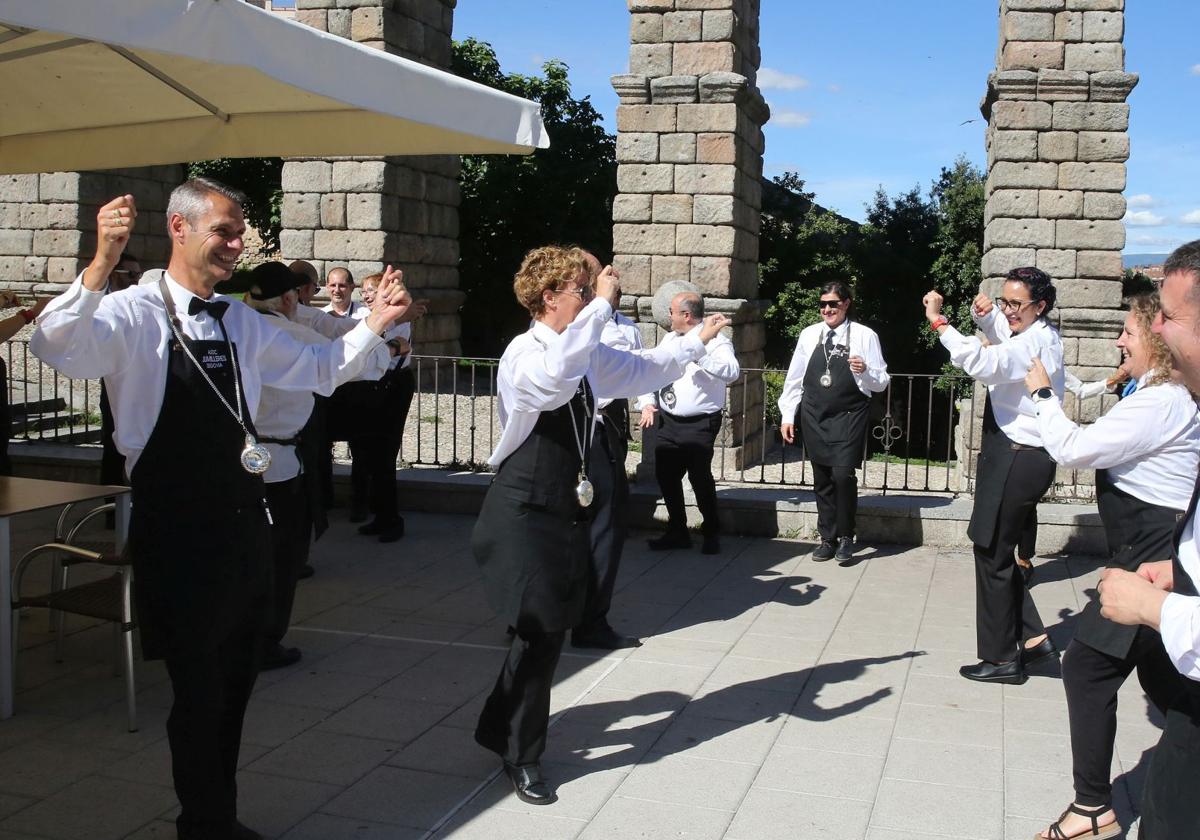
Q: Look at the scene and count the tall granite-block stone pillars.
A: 4